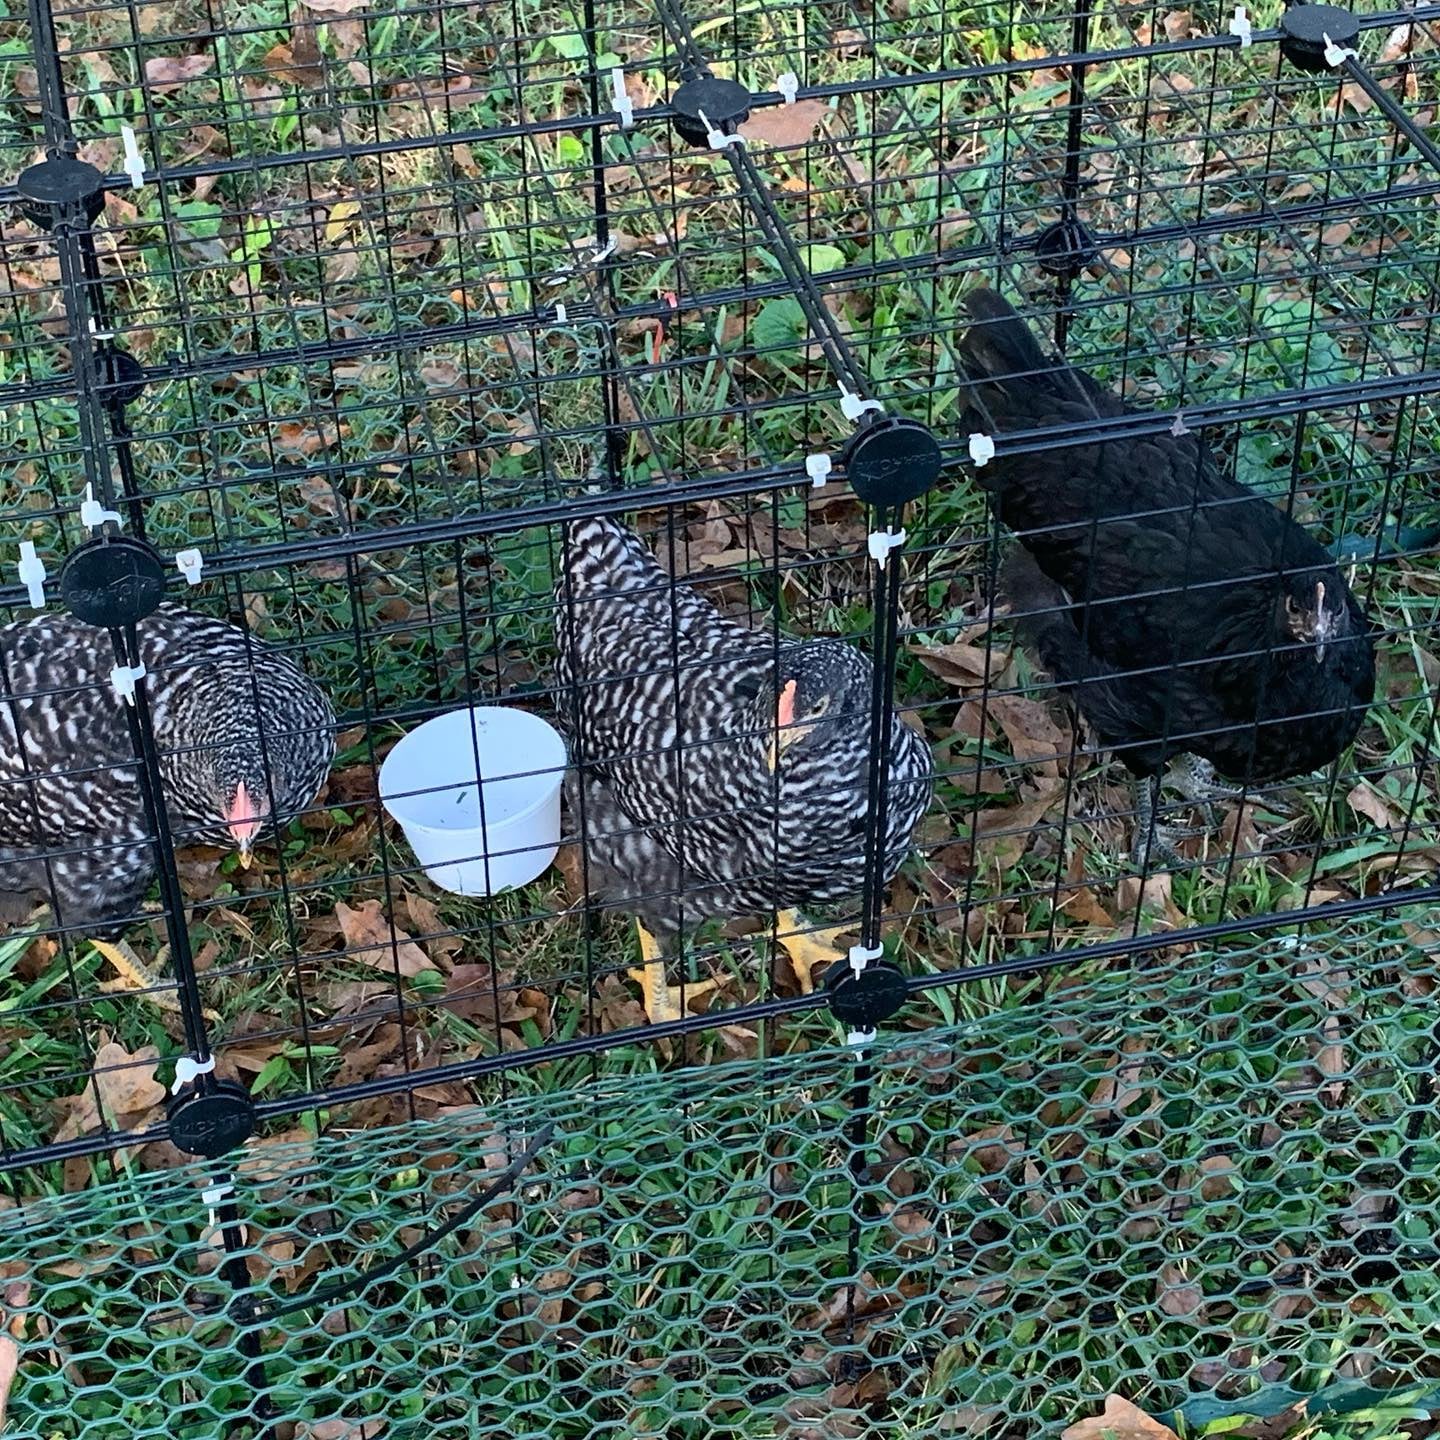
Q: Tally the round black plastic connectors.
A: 9